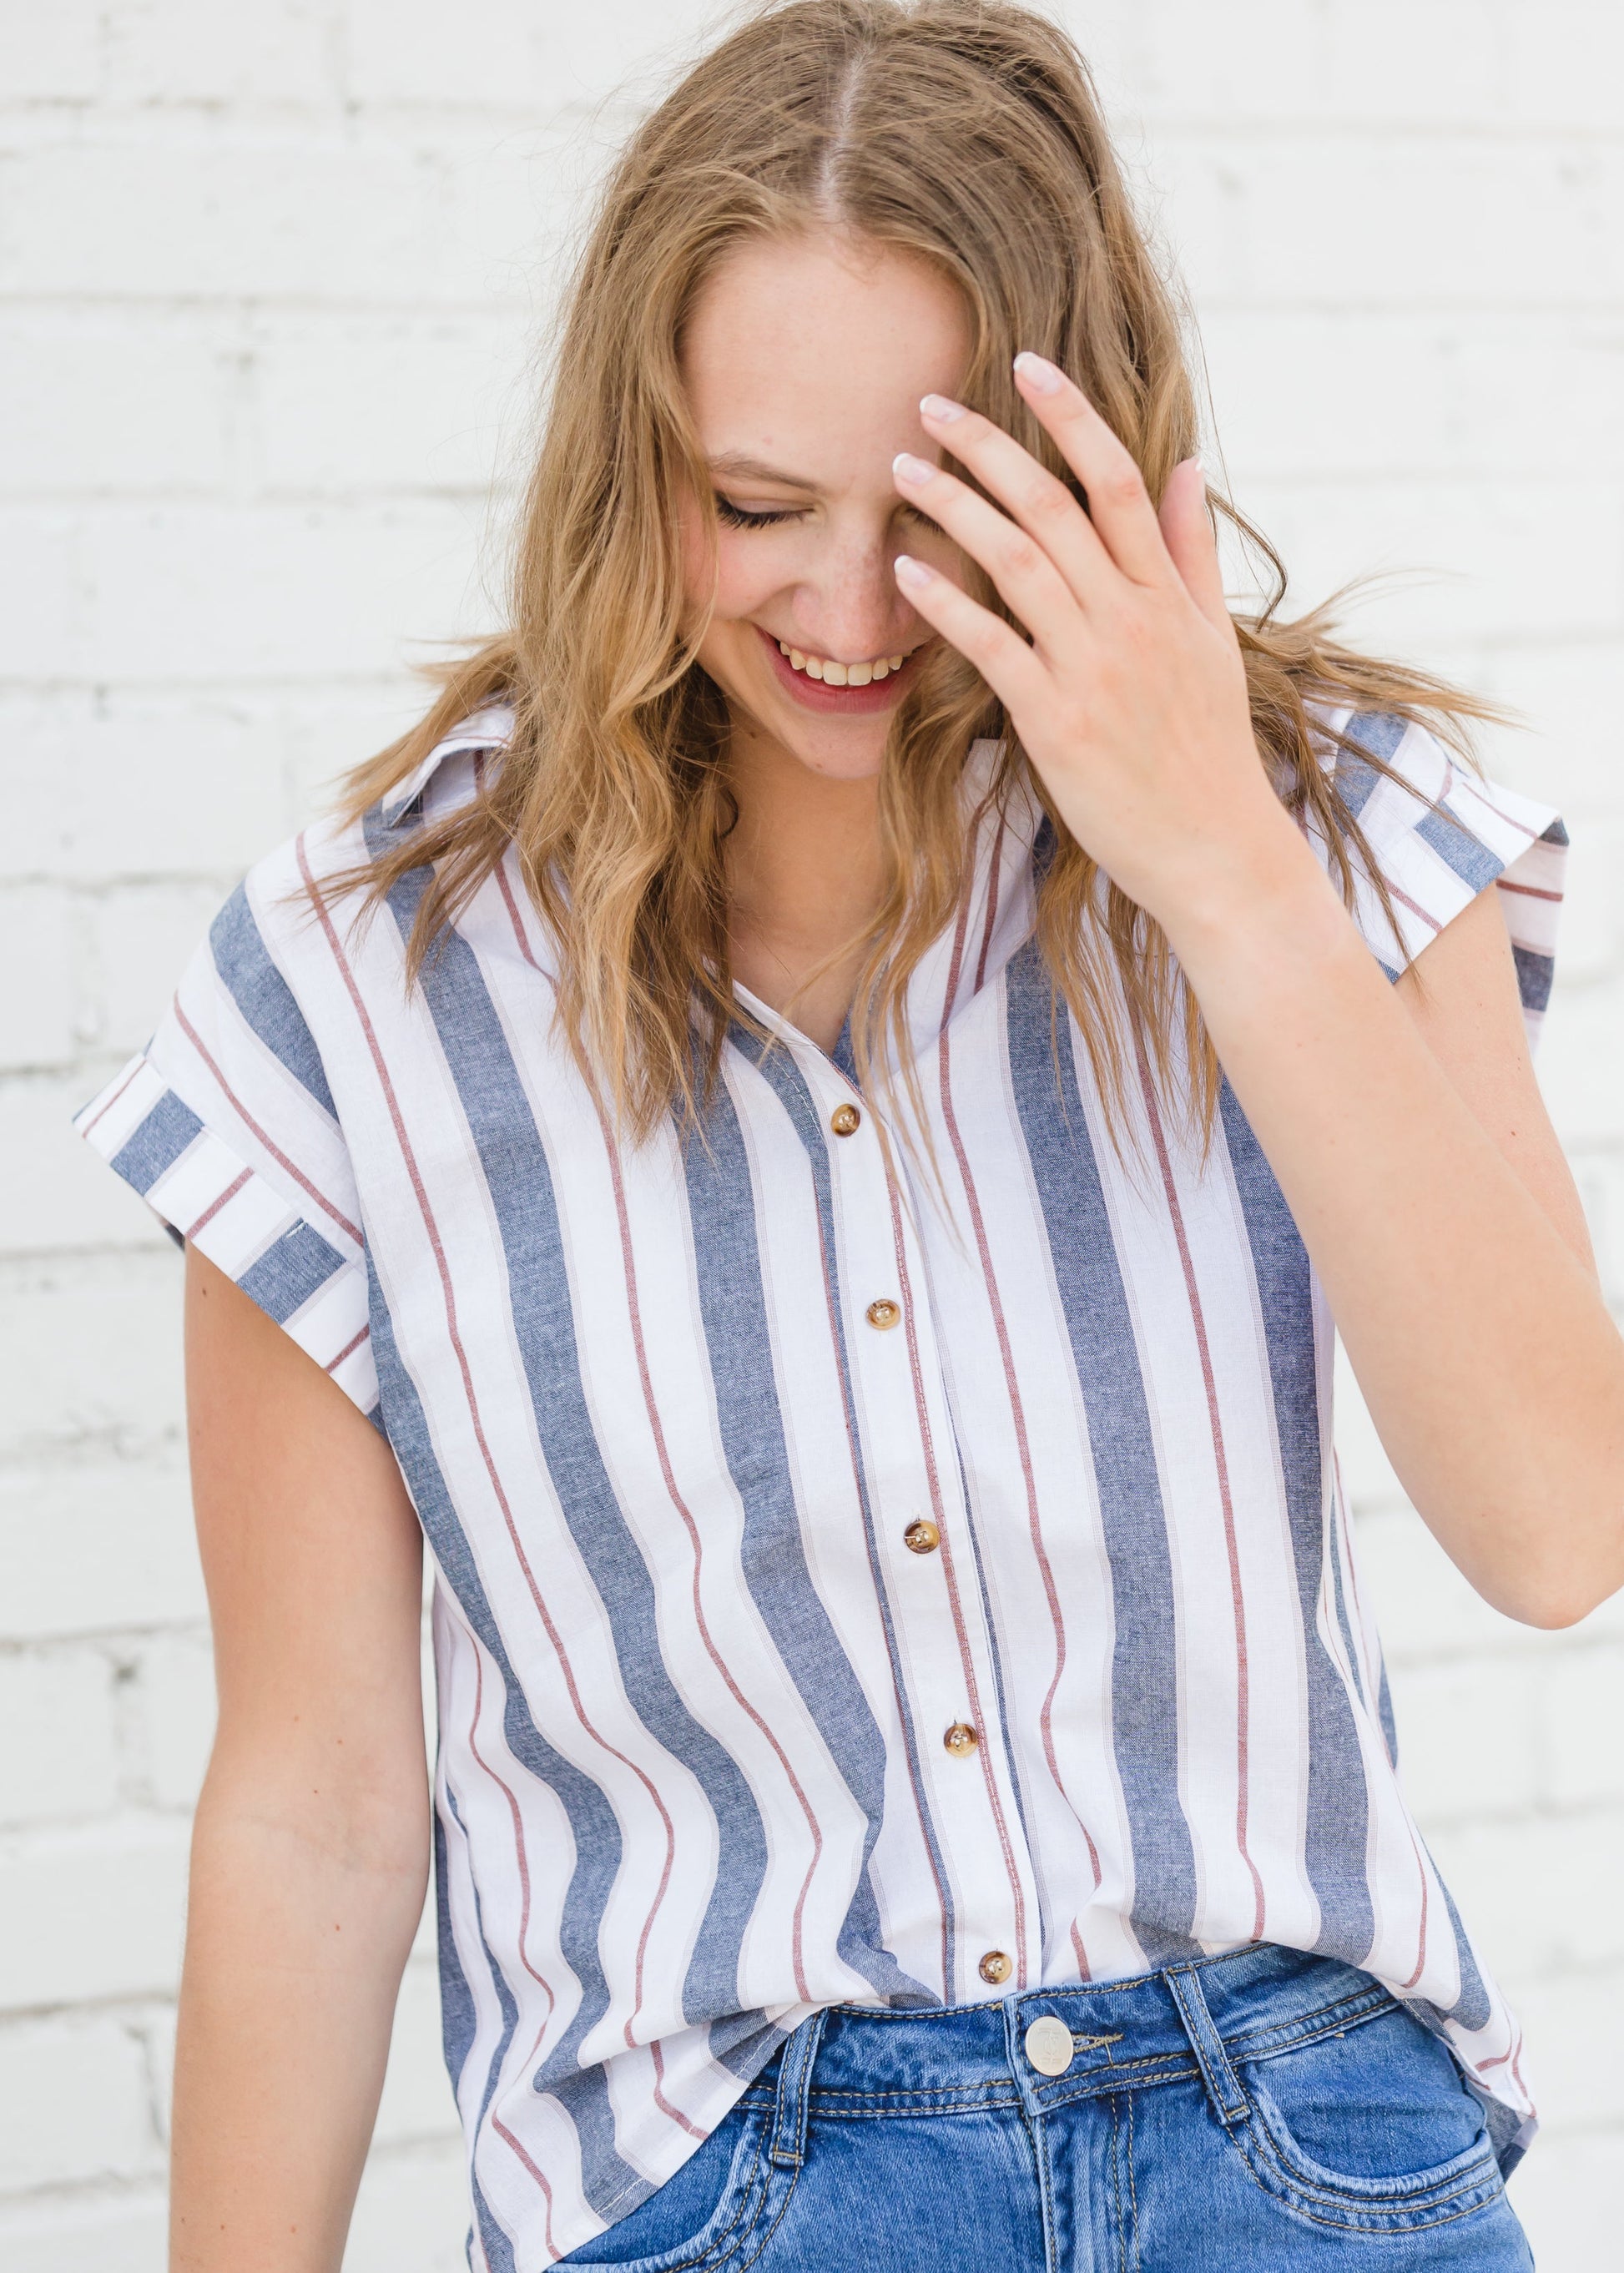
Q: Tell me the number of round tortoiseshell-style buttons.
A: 5